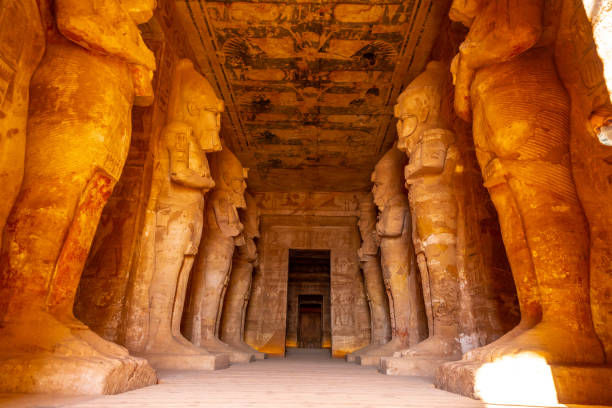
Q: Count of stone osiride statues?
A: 8